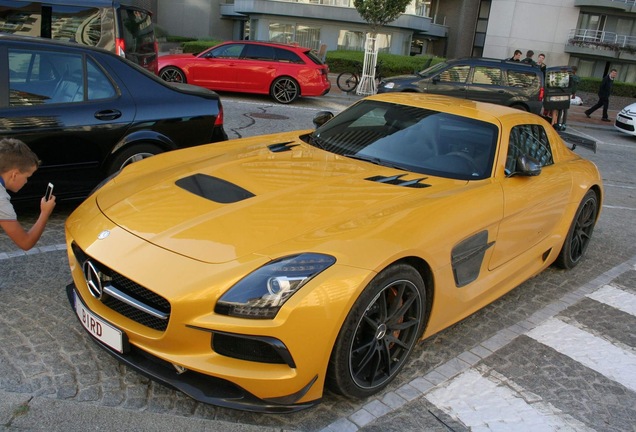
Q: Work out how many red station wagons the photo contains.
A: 1